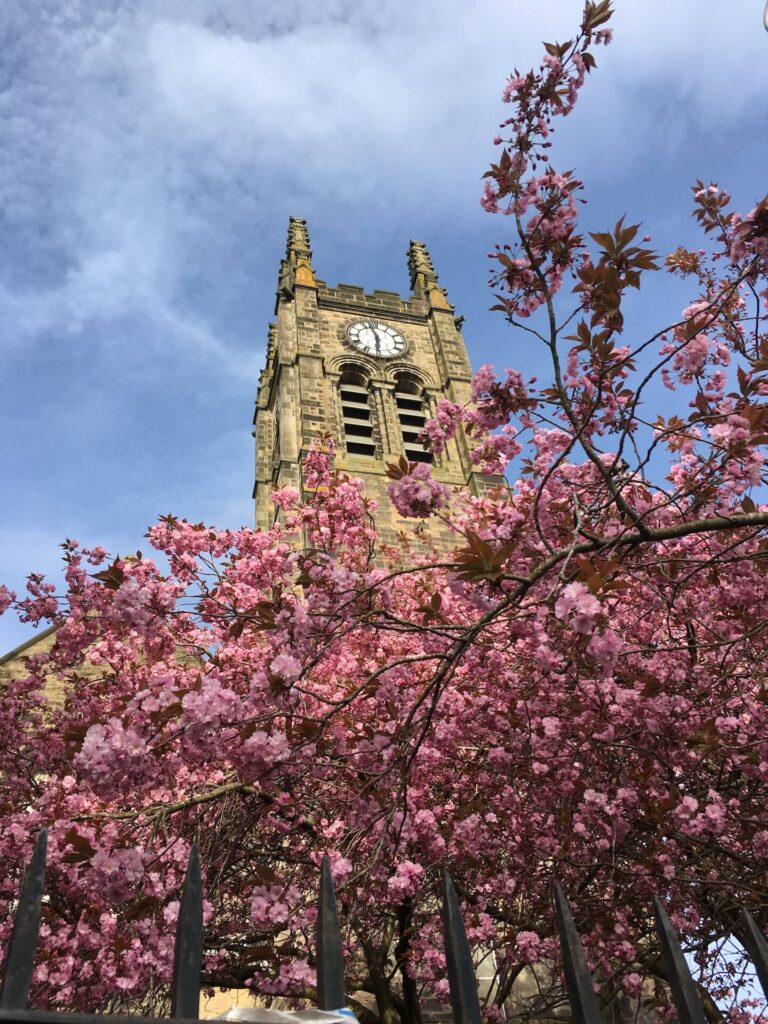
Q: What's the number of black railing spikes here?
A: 7